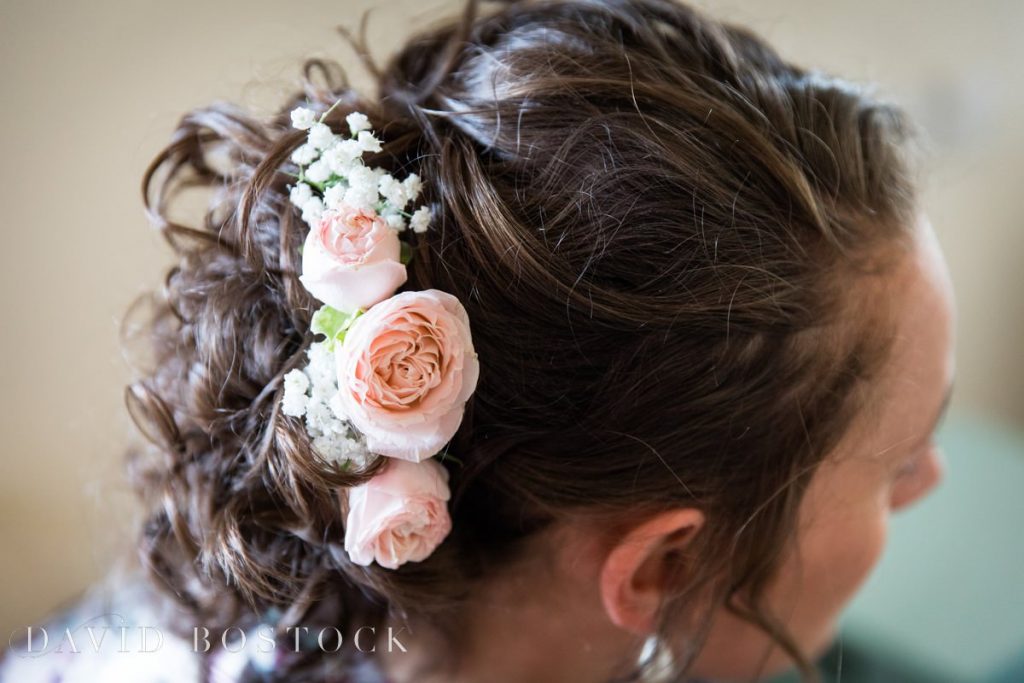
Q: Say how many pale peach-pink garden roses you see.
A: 3